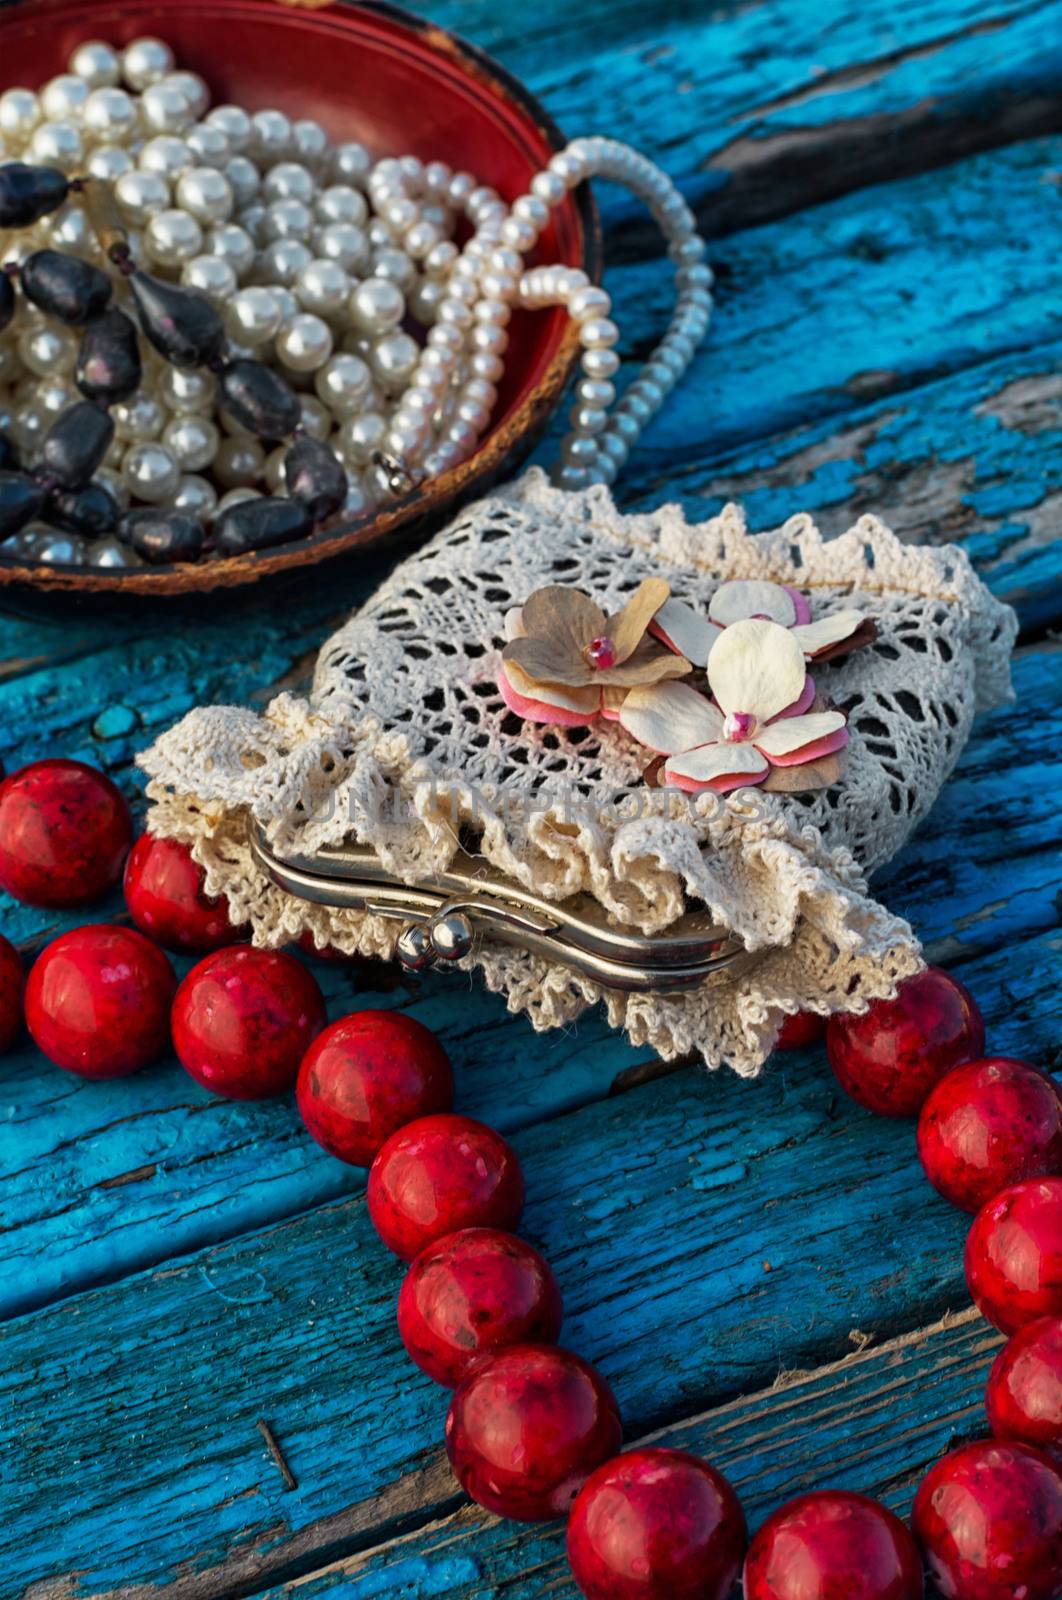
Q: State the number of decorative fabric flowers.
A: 3